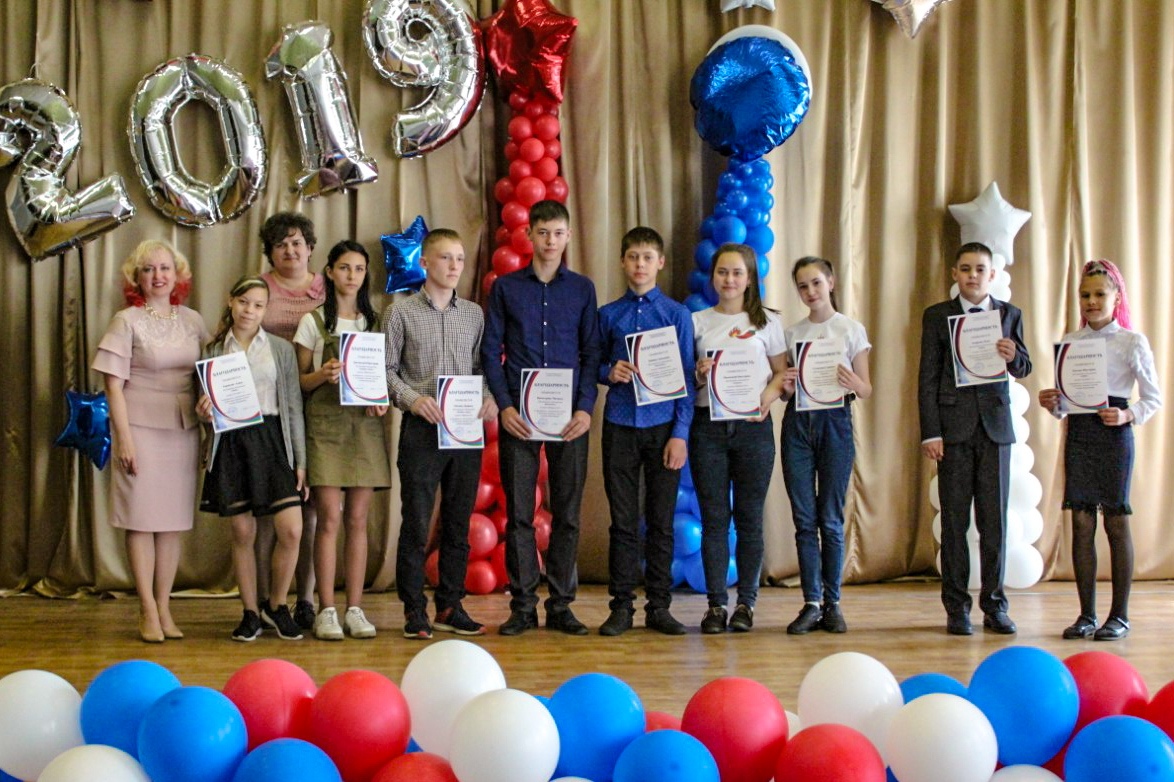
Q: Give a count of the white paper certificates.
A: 9